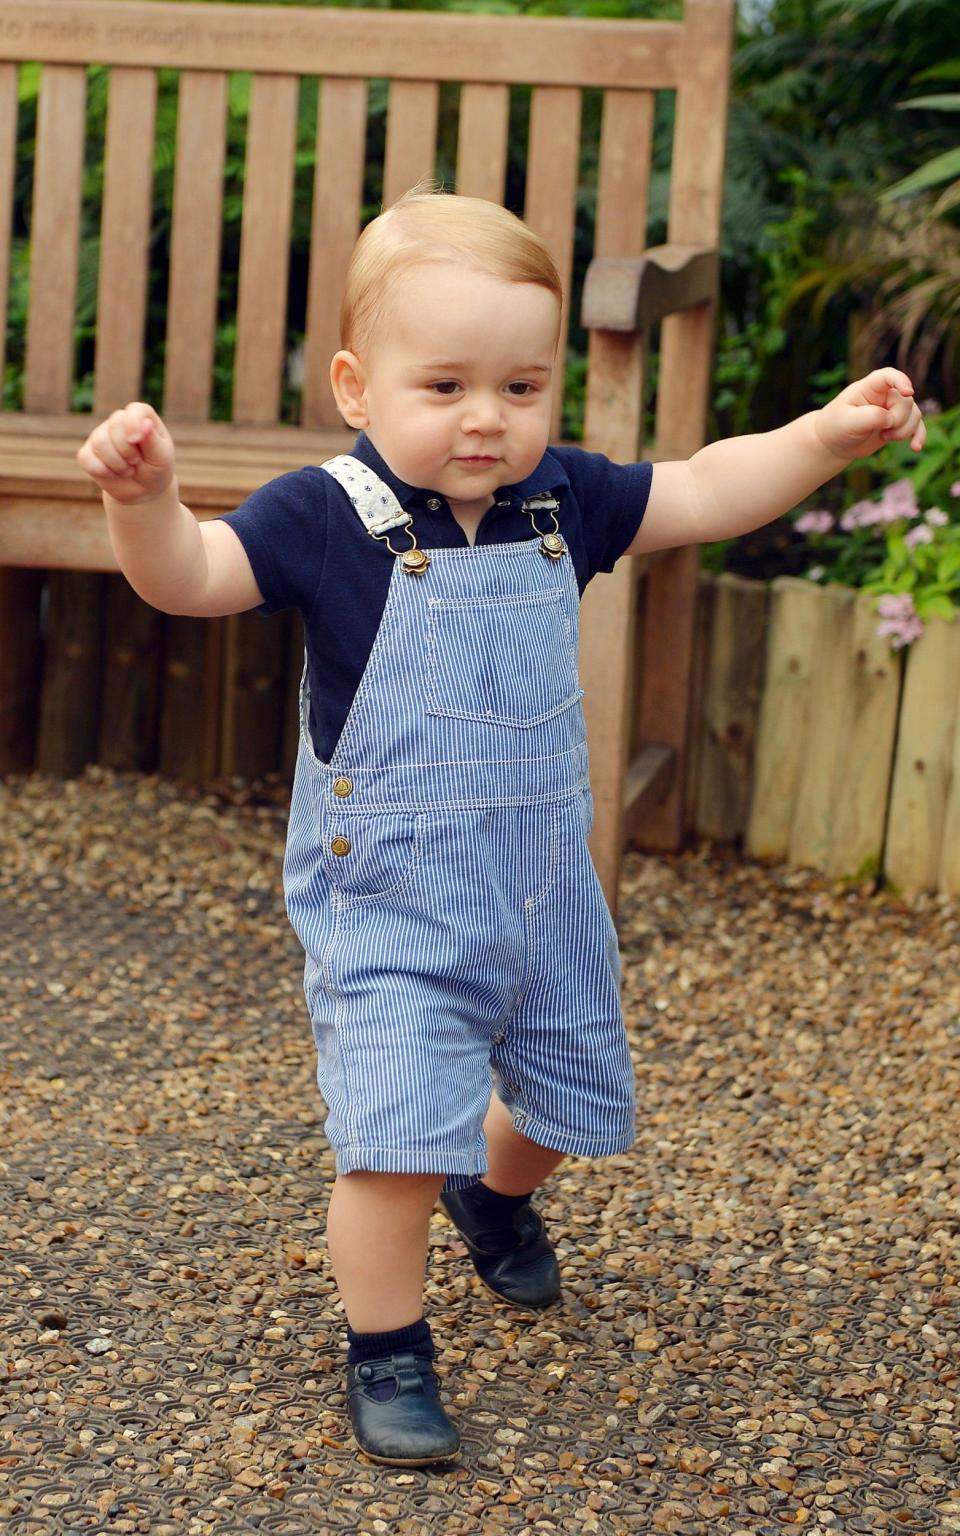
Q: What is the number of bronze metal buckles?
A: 2